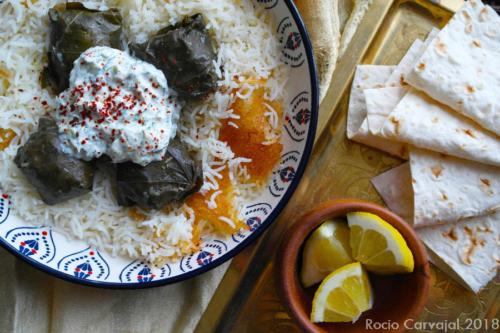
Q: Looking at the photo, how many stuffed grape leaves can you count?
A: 4